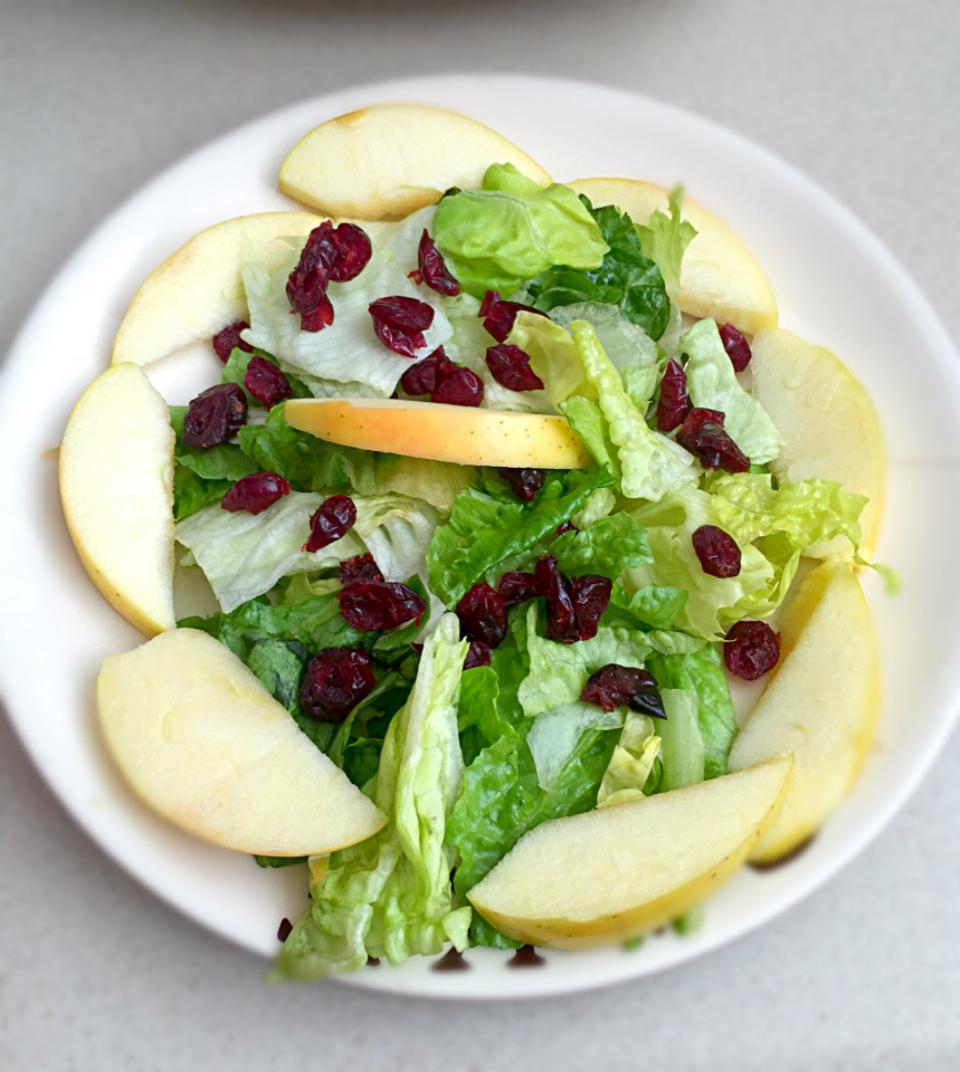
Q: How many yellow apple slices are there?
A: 9